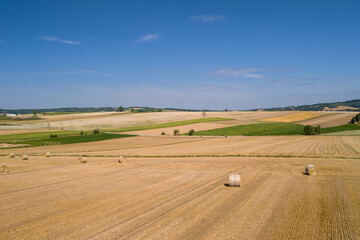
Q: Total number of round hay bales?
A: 8